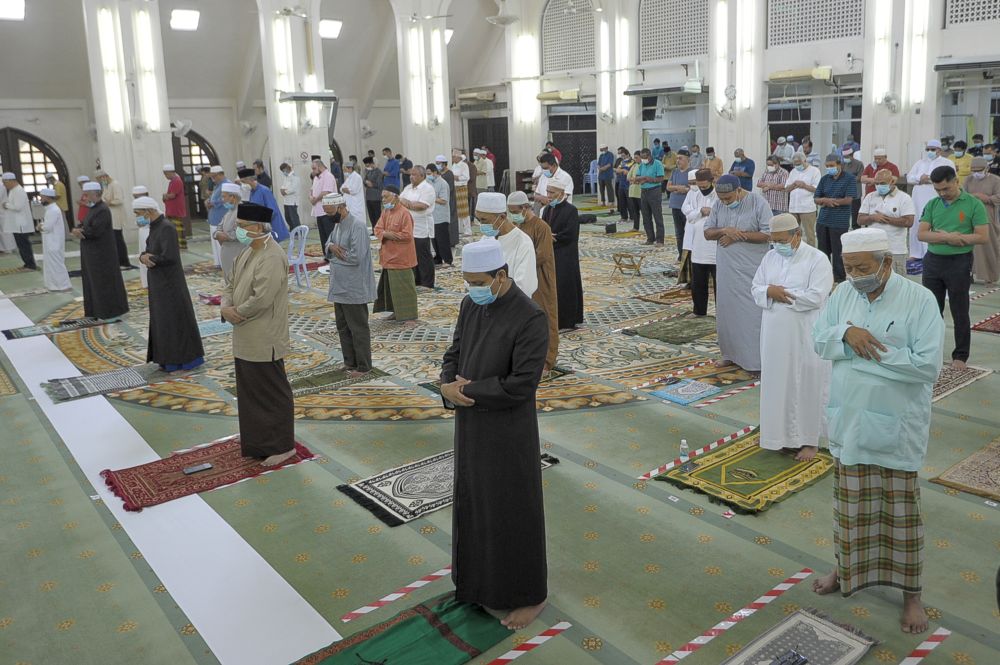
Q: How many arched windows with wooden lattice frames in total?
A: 2